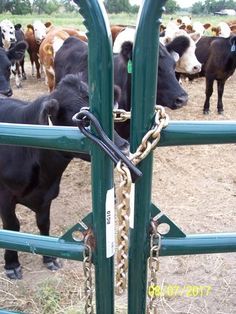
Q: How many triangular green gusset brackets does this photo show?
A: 2